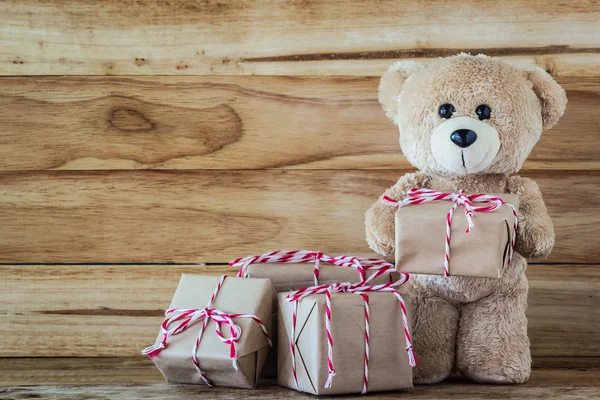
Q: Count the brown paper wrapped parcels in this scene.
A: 4